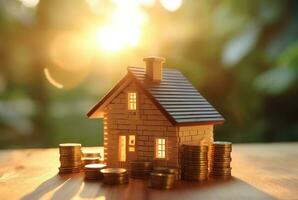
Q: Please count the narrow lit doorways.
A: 1